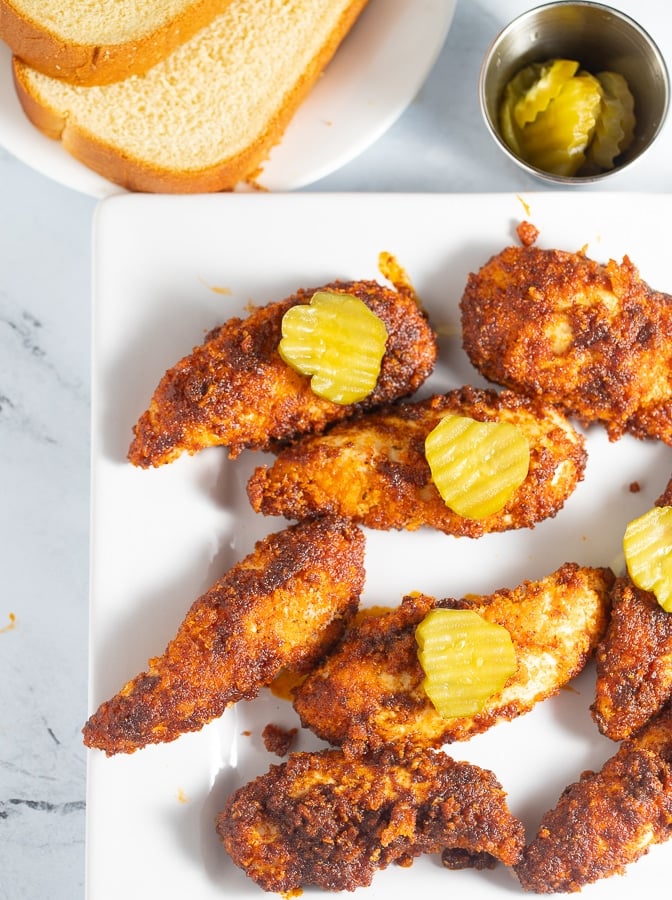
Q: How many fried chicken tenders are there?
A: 8